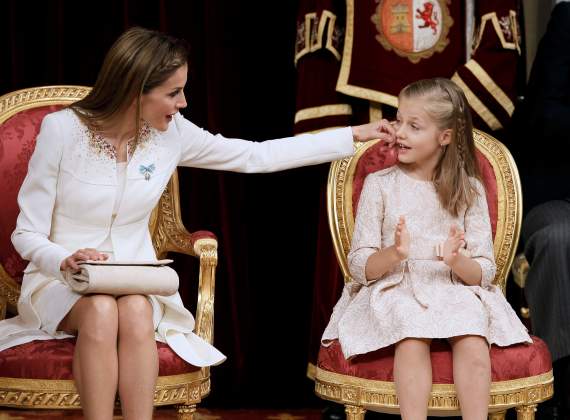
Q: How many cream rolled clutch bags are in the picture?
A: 1